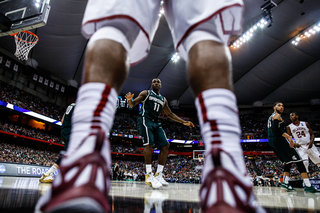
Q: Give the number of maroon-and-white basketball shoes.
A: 2